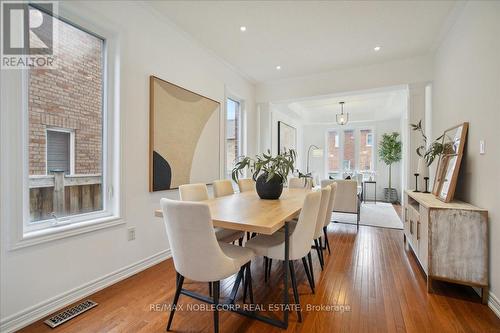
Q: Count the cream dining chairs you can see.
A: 8